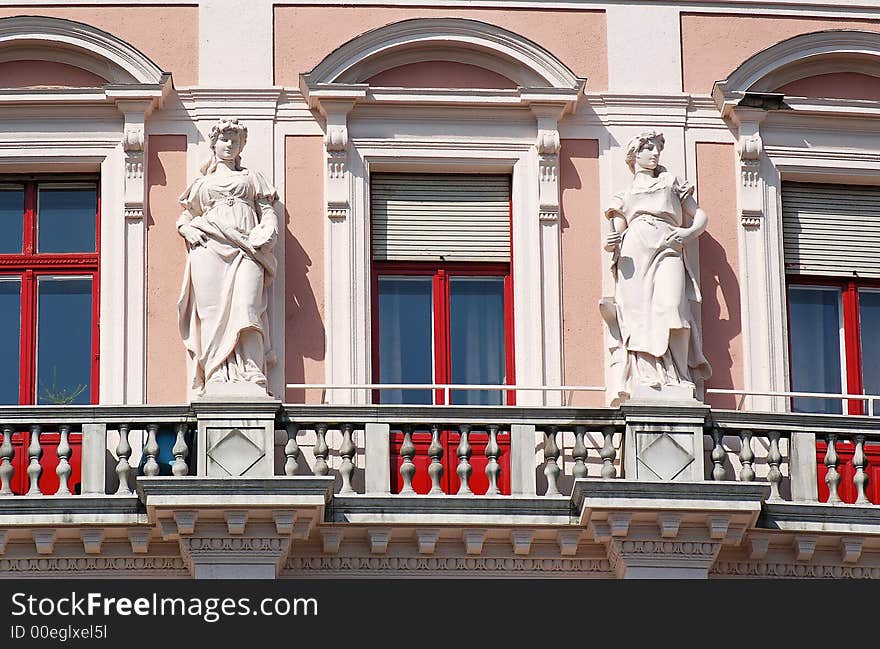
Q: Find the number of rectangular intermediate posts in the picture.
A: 4